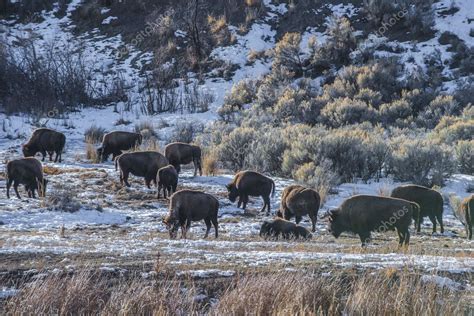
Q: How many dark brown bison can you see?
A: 13